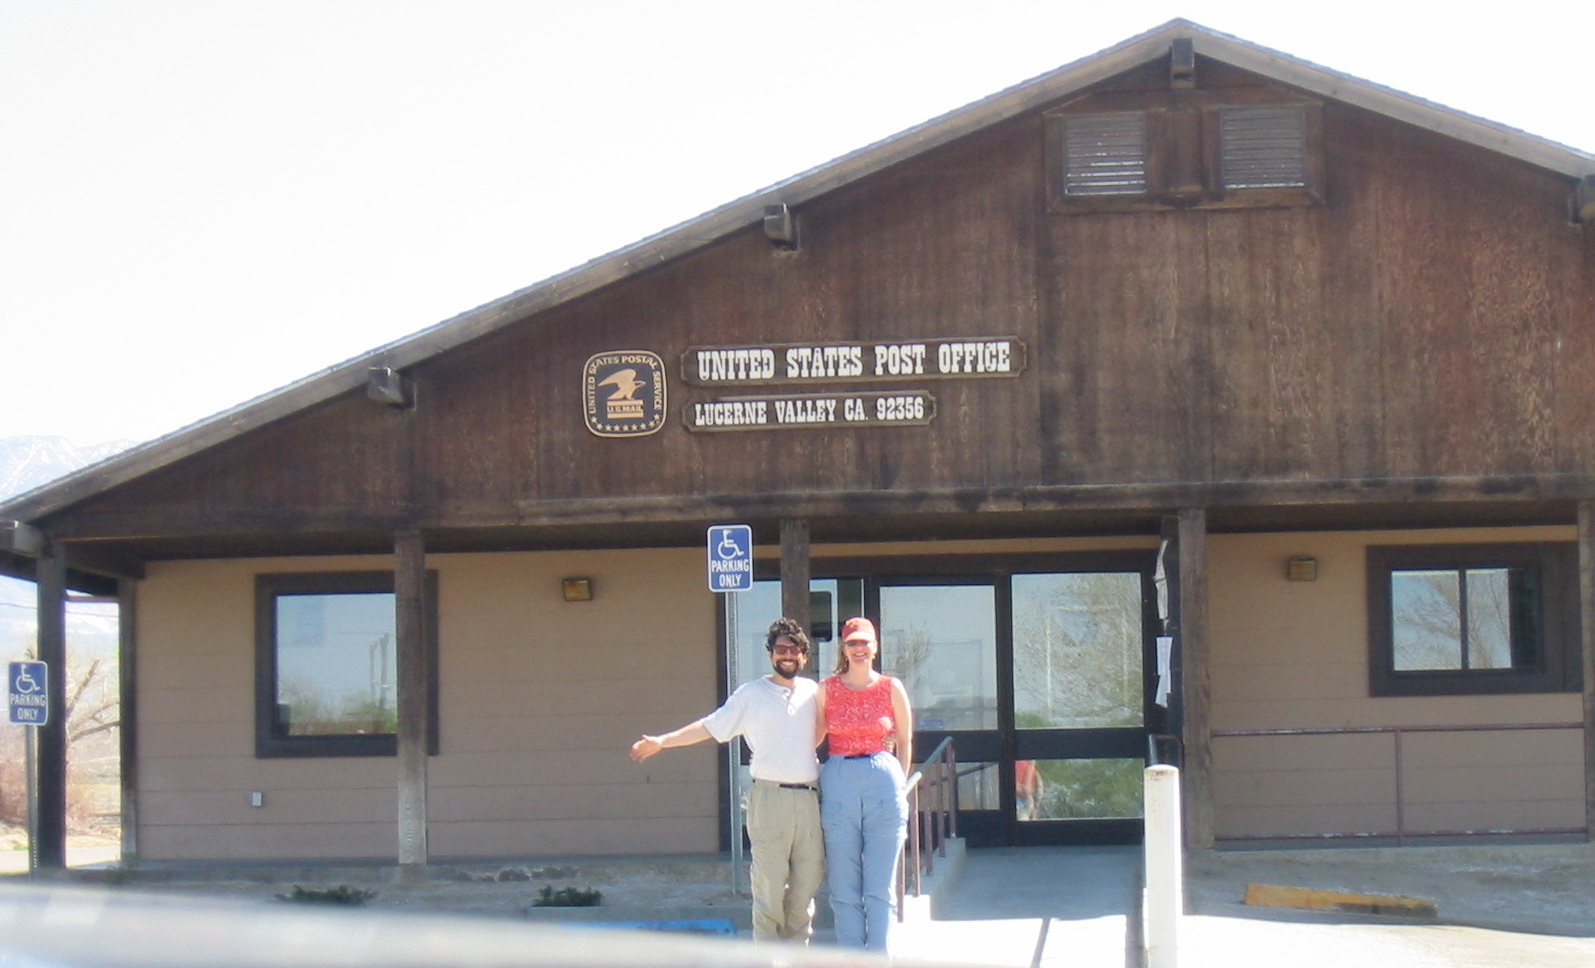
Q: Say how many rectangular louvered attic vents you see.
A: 2